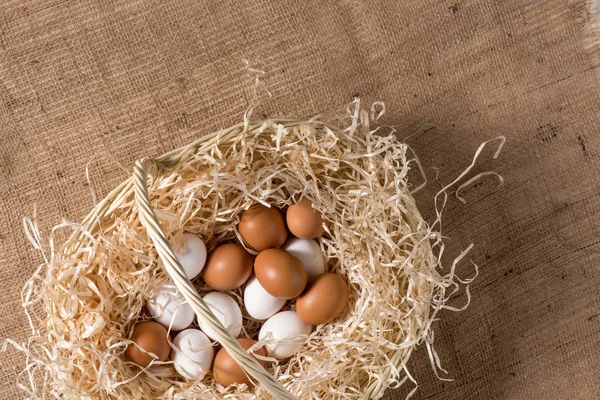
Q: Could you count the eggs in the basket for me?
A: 14